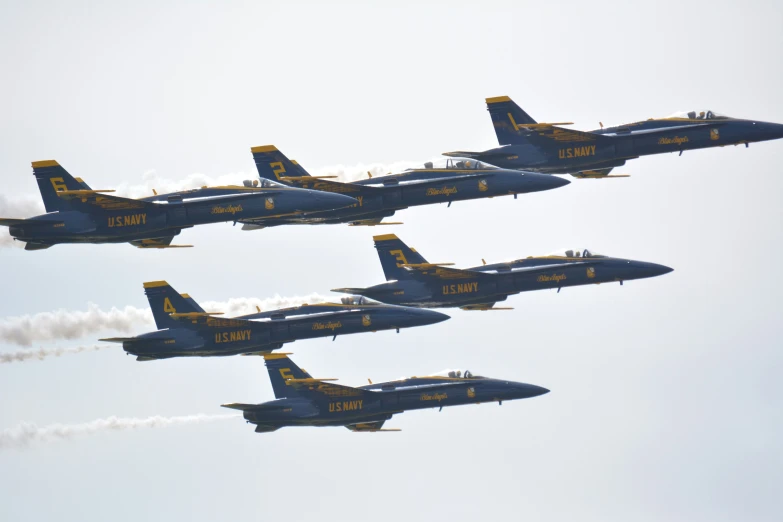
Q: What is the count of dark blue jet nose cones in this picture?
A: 6